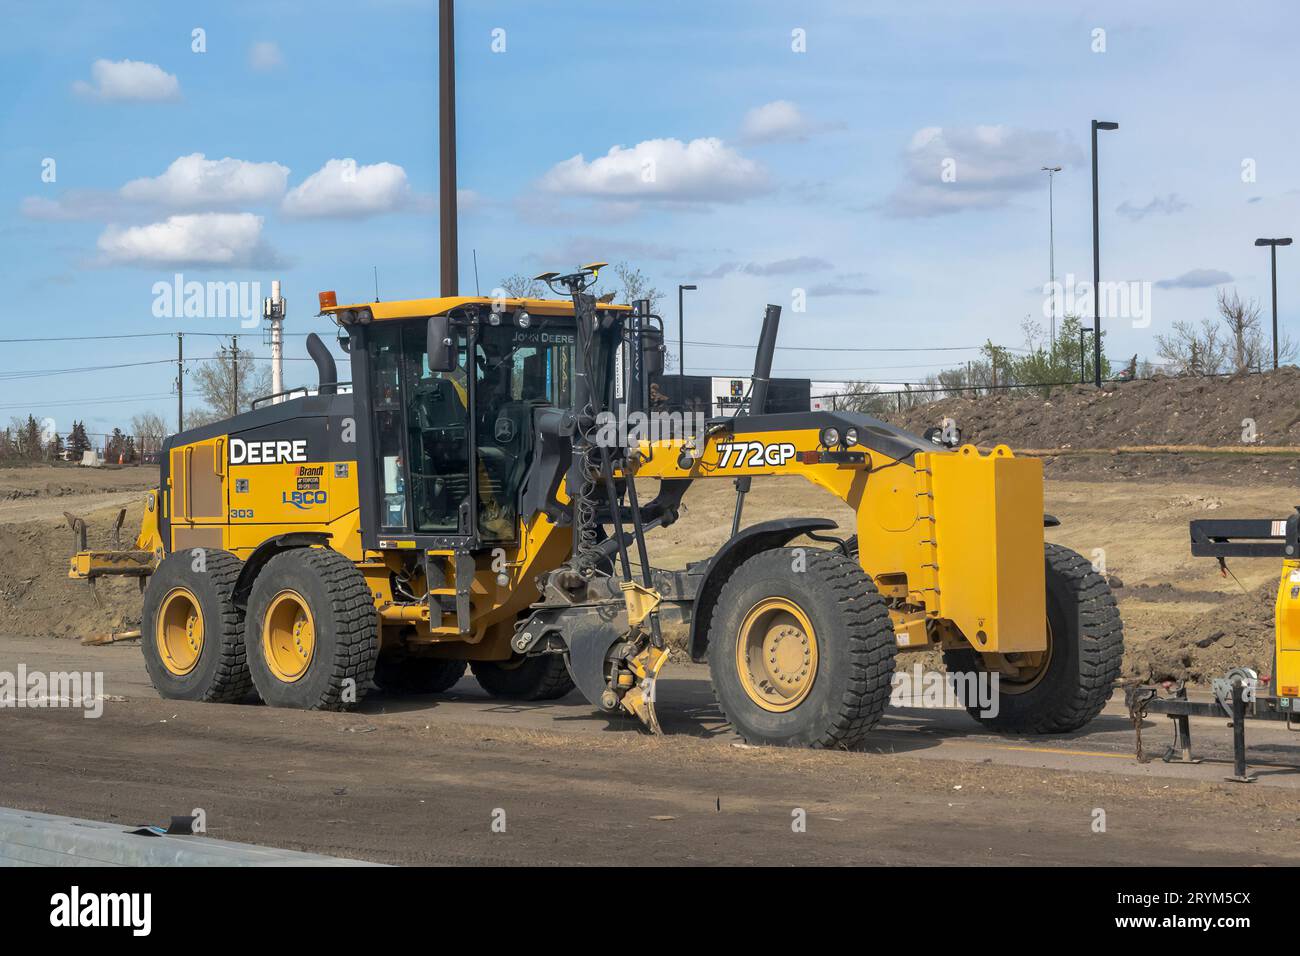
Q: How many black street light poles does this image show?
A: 4